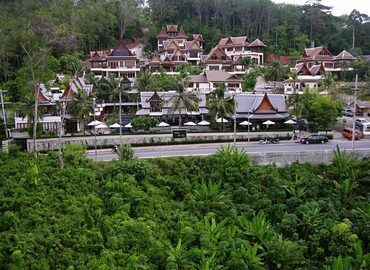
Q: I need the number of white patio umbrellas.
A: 11